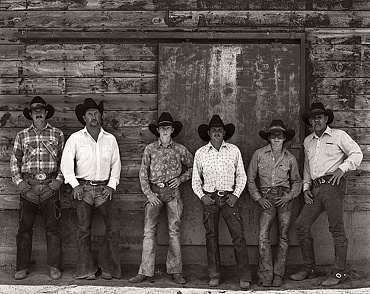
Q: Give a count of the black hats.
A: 6